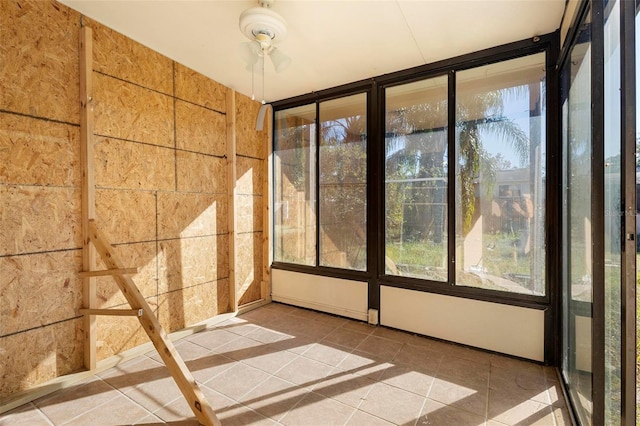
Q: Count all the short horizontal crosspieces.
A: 2